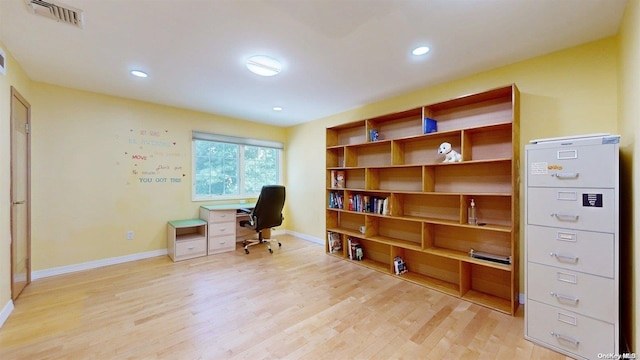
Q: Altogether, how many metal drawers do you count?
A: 5